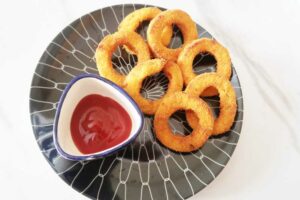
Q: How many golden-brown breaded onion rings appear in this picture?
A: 7